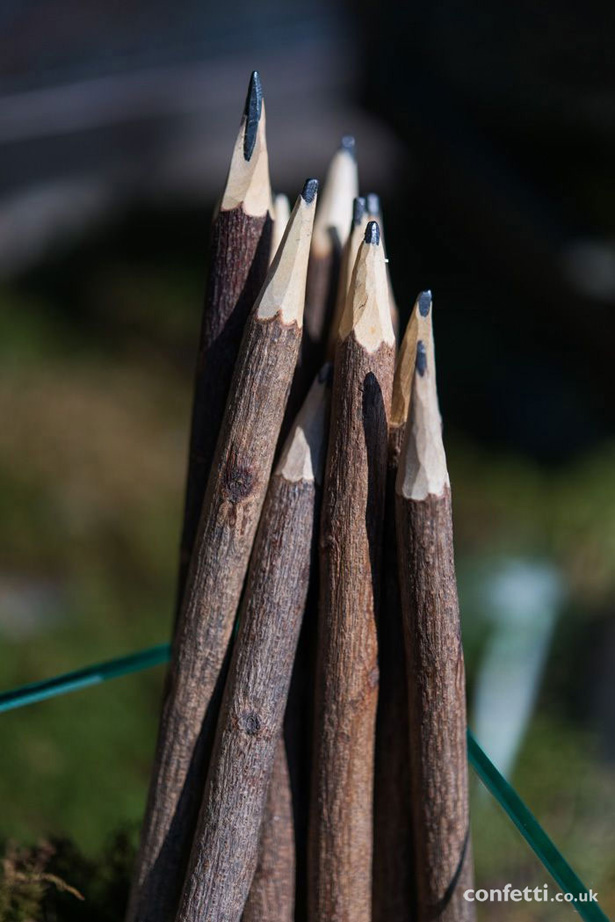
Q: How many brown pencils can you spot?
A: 10